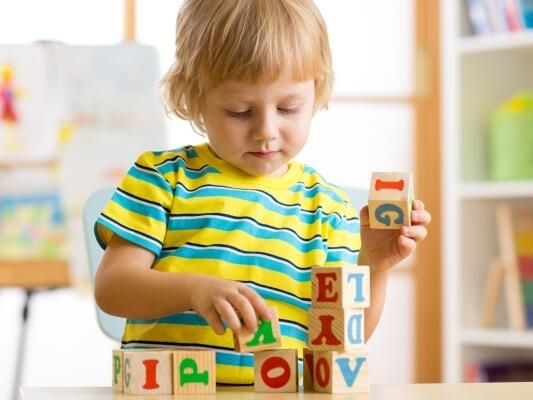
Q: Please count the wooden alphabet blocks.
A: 10